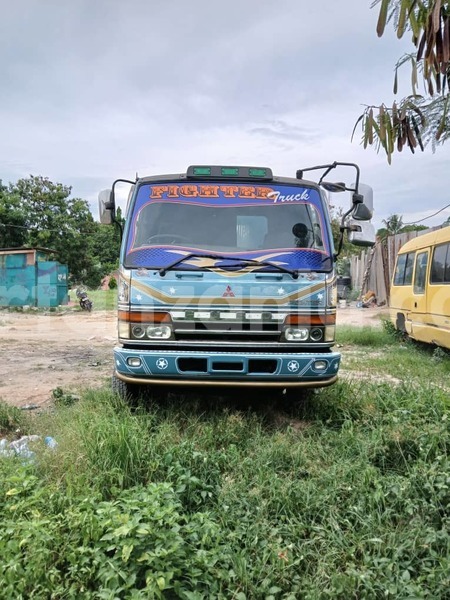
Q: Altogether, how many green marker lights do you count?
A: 3